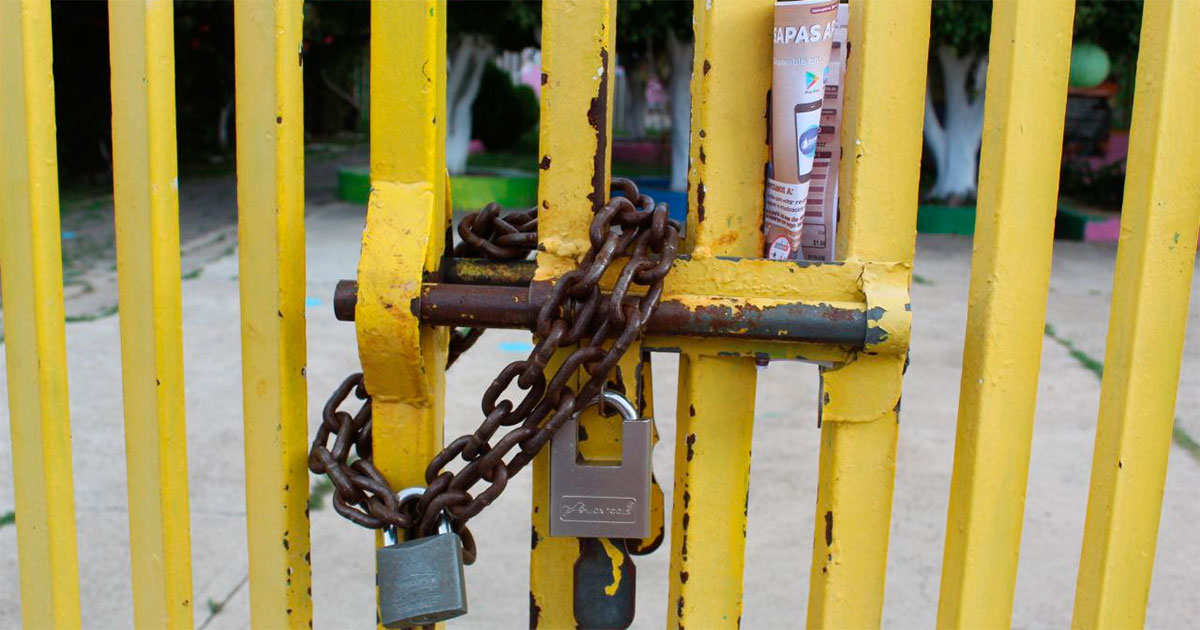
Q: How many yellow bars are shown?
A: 9